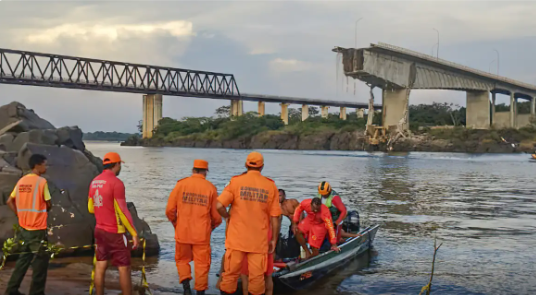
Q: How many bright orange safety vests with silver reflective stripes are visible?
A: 1